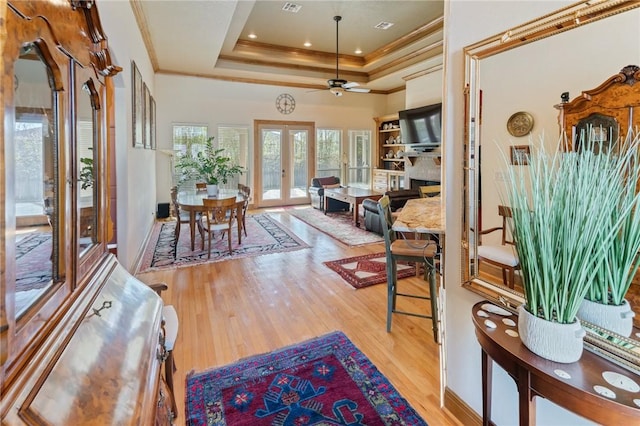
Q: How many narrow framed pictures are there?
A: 3